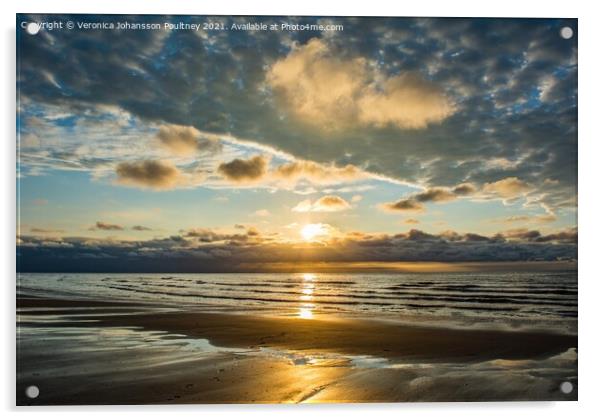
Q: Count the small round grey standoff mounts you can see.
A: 4